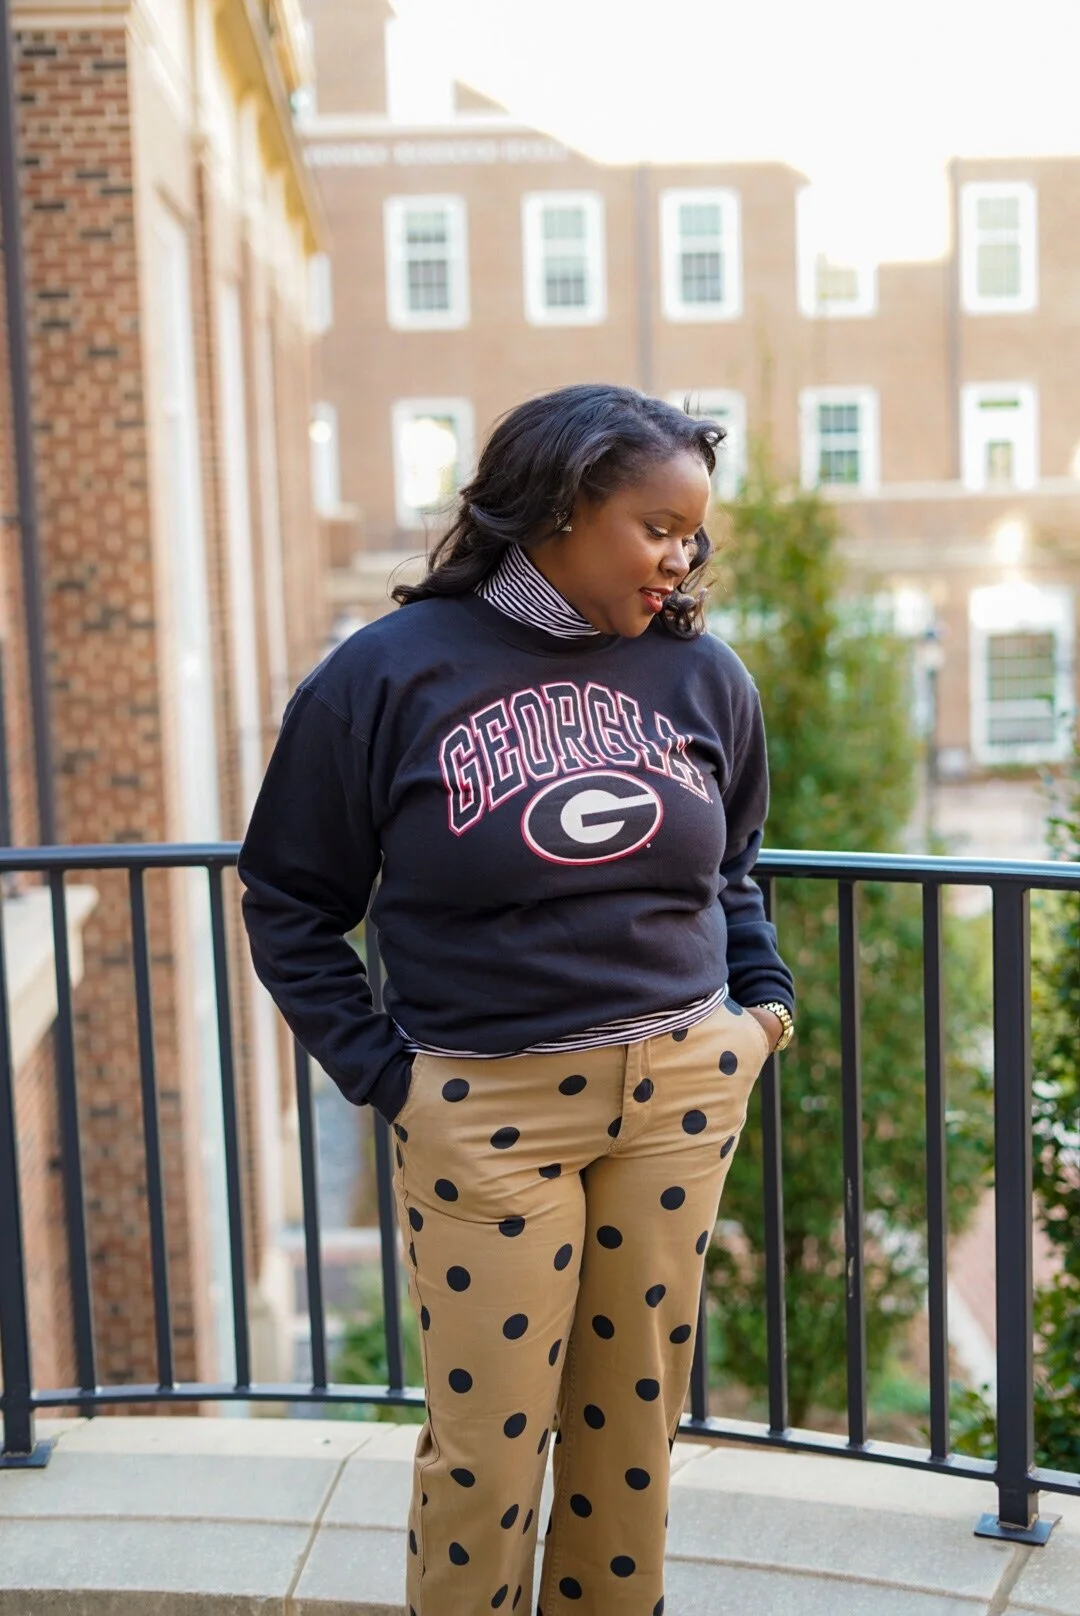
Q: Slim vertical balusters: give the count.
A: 9